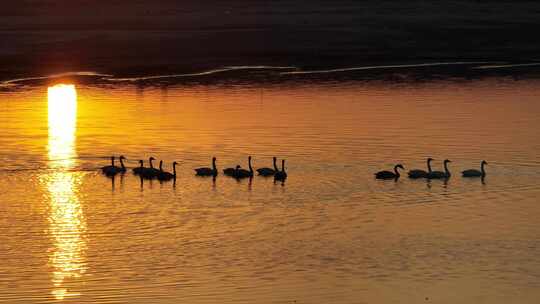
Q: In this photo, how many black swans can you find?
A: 15